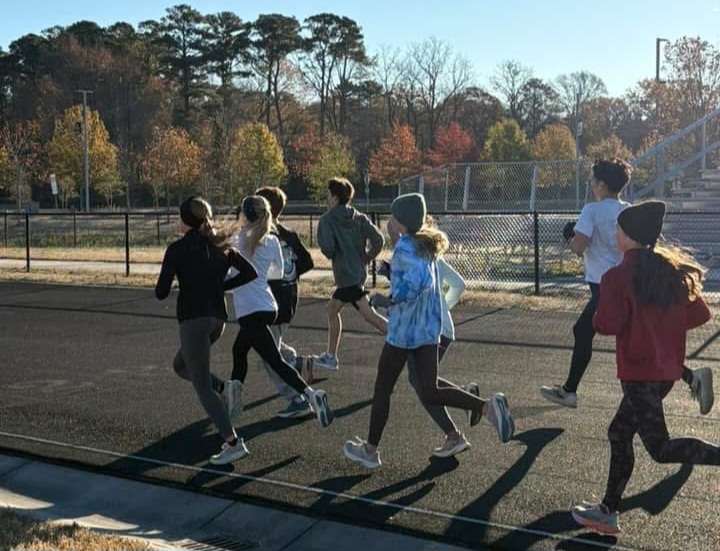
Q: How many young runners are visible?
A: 8